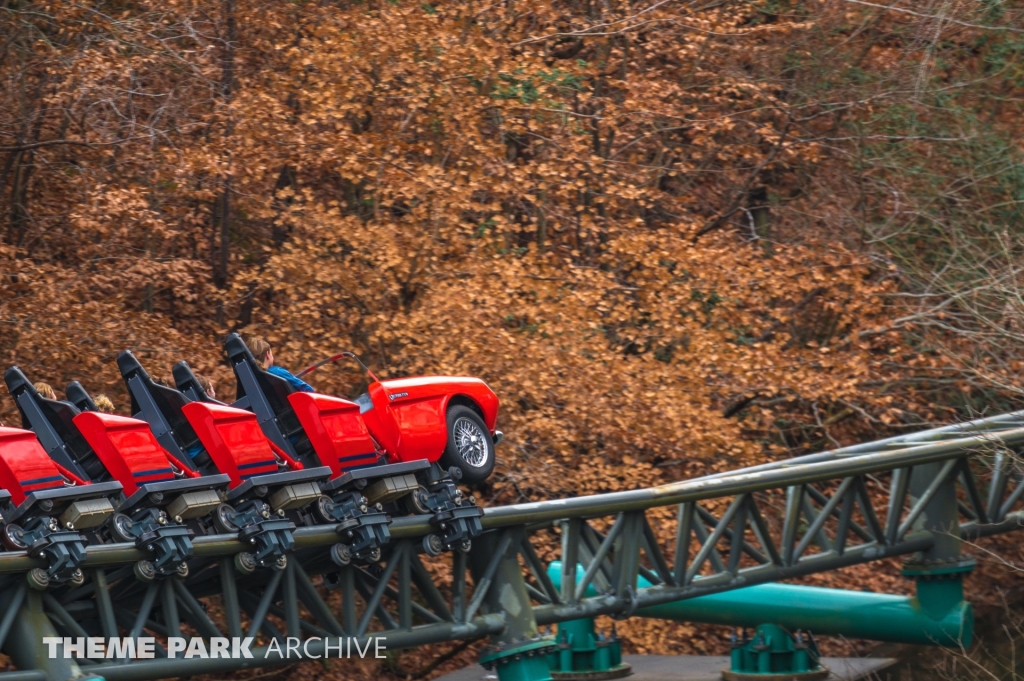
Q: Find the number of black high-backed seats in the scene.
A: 5